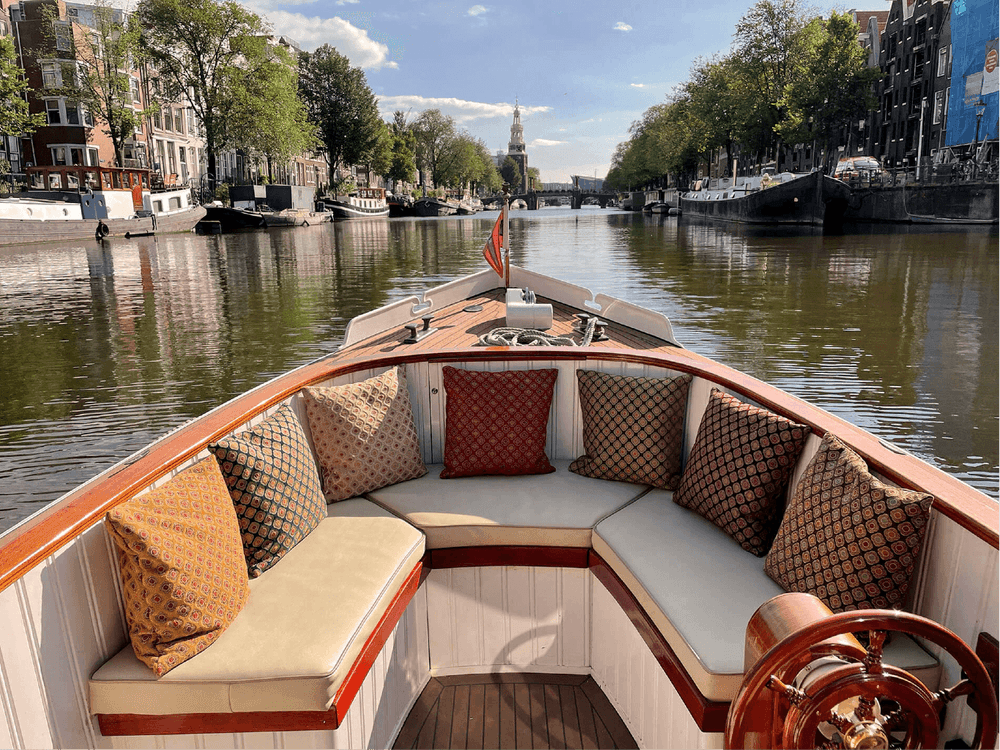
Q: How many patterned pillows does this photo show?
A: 7